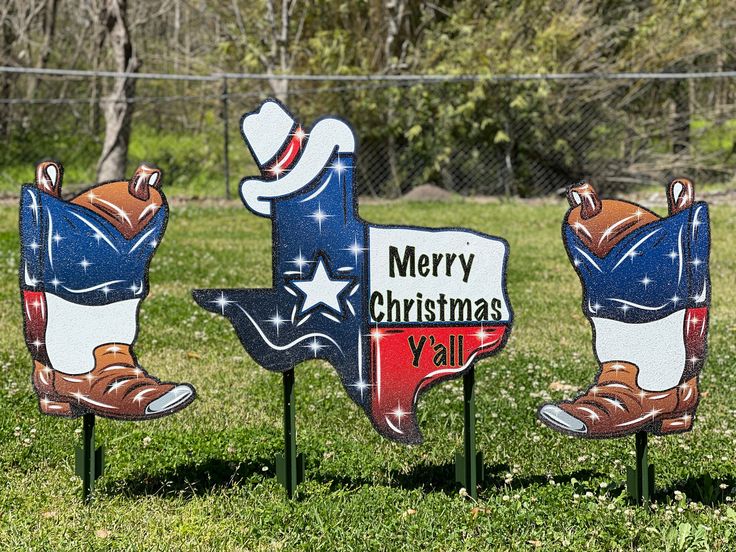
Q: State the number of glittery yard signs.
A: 3